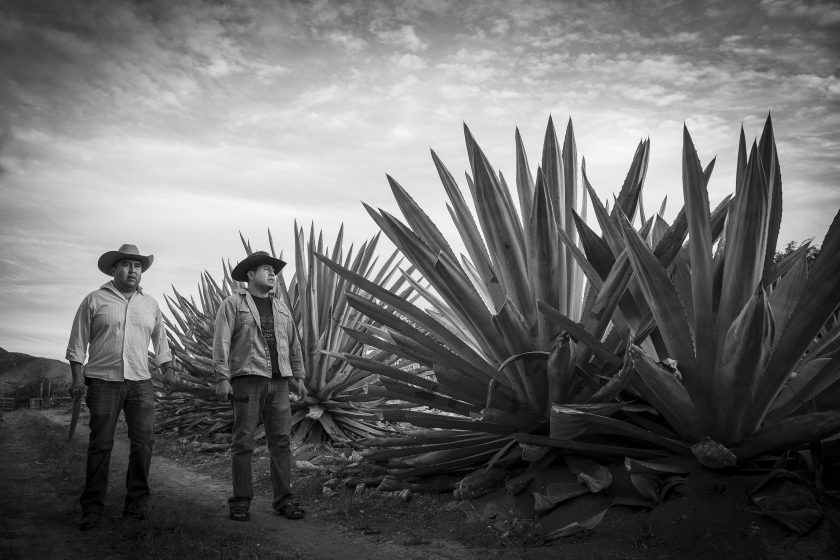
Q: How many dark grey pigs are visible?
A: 0